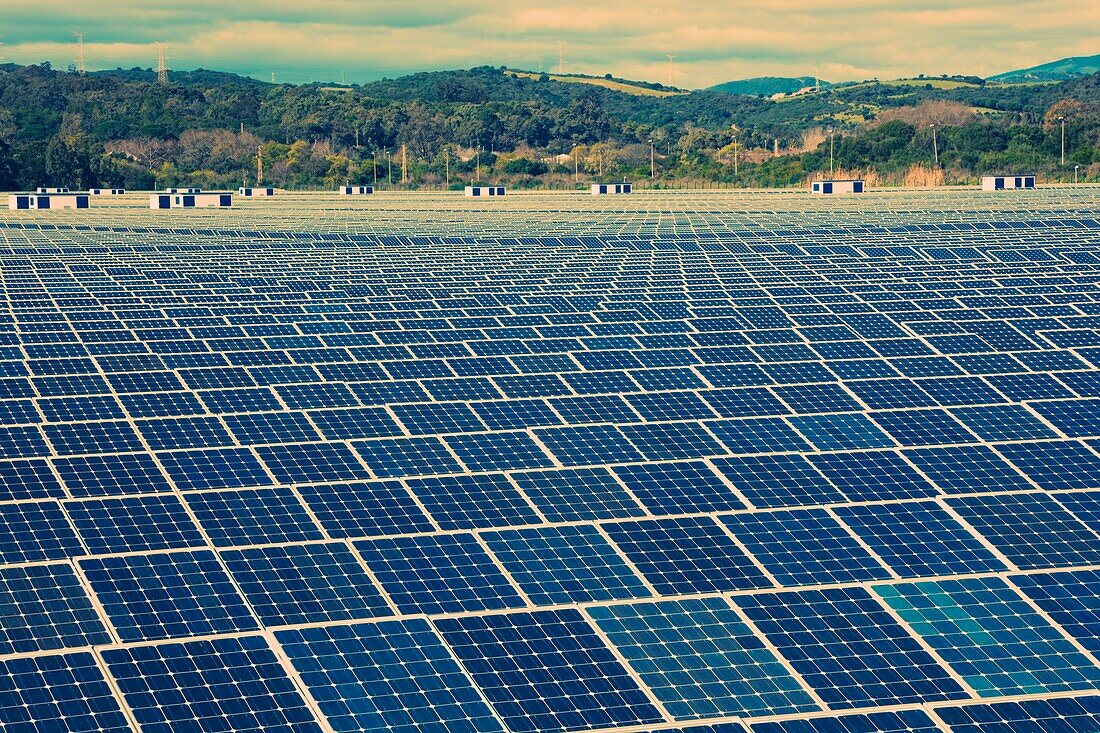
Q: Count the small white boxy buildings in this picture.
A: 11